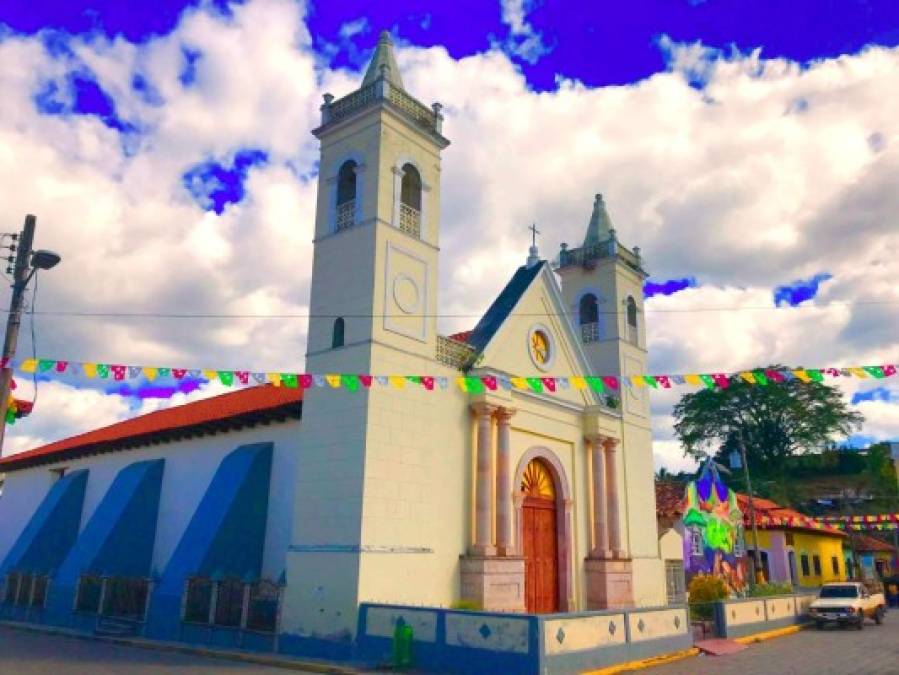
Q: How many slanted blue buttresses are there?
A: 3